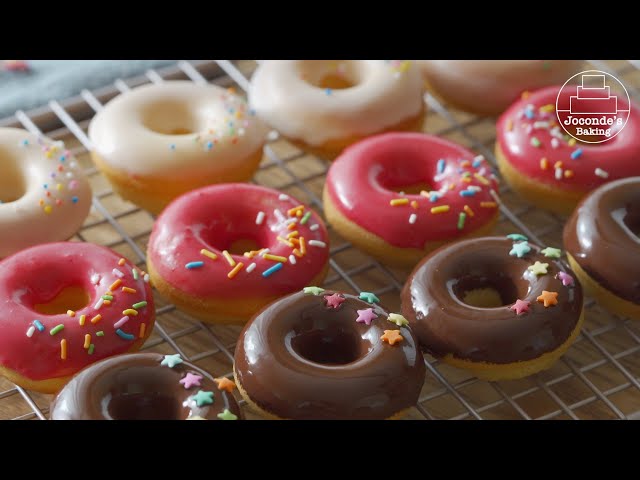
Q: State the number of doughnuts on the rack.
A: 12